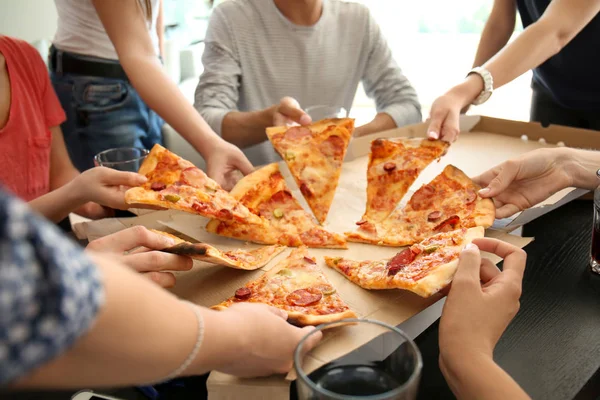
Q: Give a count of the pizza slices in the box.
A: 8